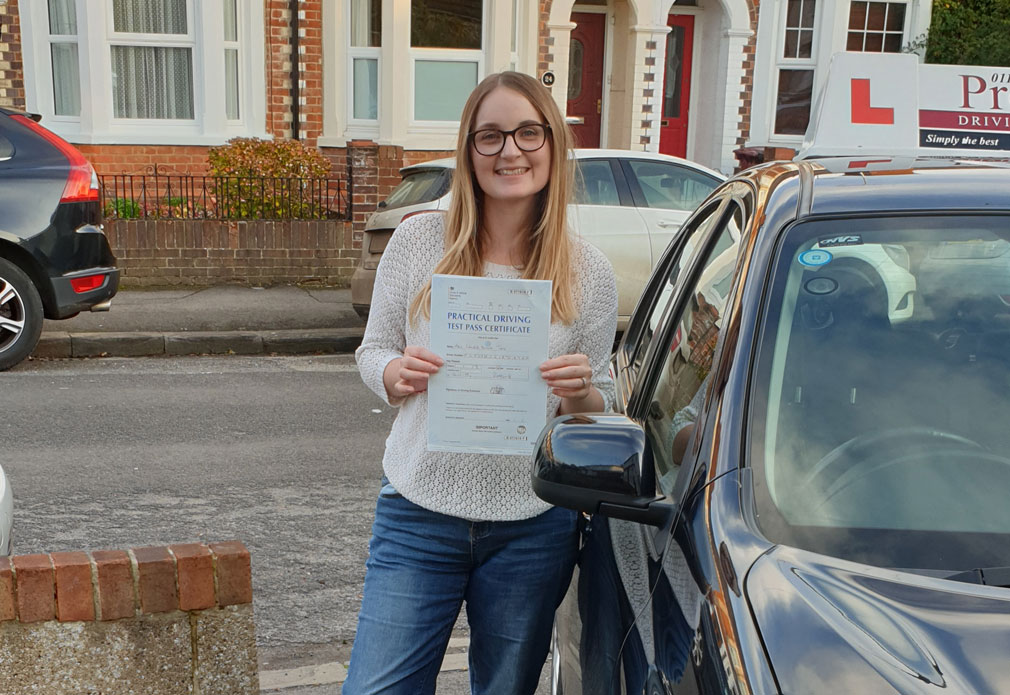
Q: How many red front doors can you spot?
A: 2